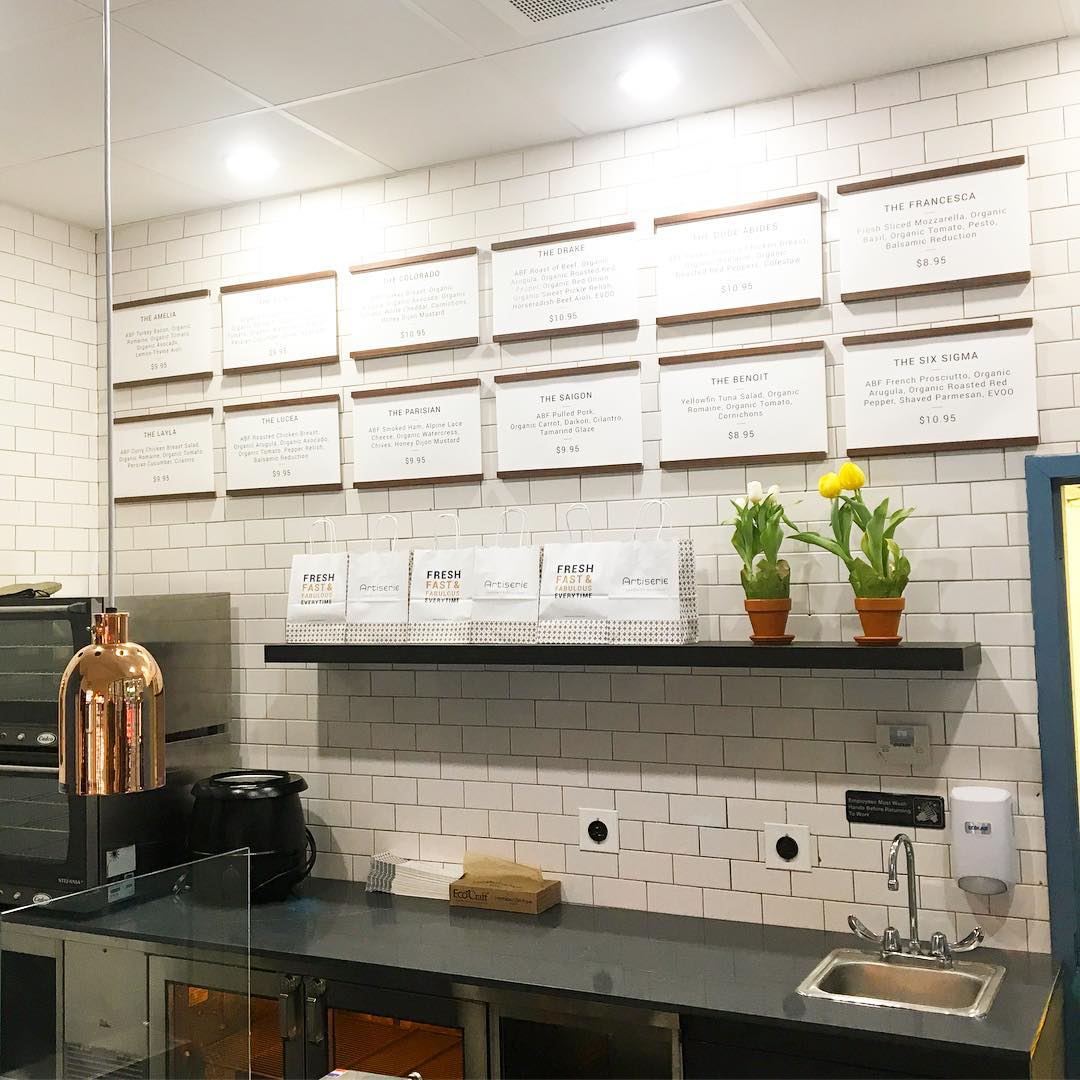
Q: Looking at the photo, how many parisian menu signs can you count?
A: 1